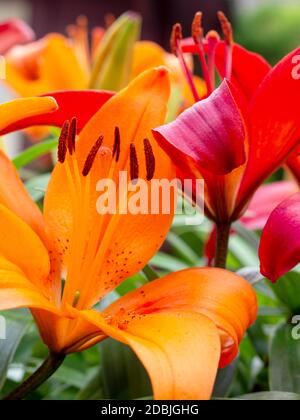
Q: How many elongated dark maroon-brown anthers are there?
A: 6